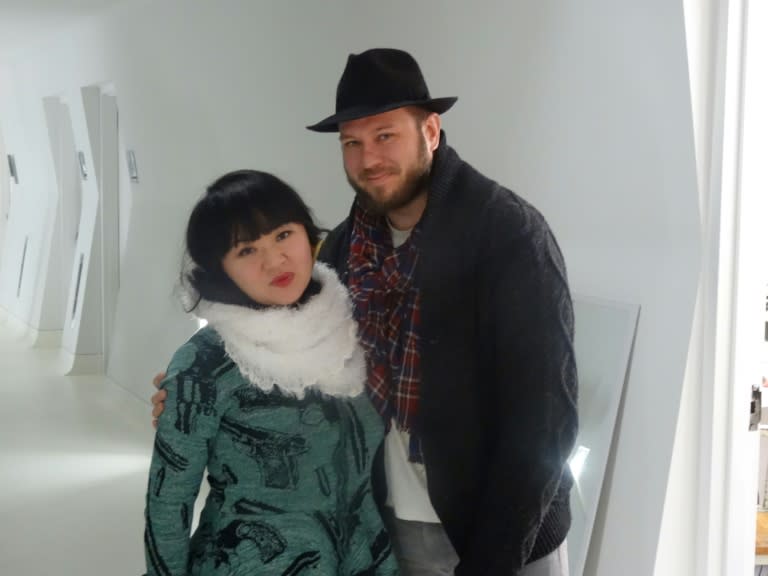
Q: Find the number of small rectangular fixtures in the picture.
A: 3